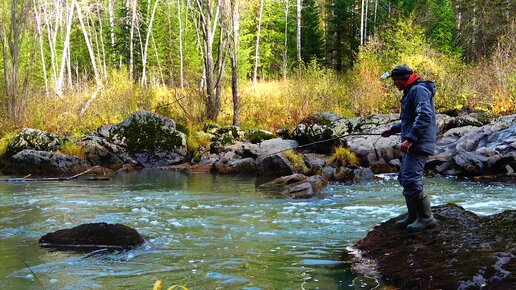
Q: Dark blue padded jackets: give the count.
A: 1